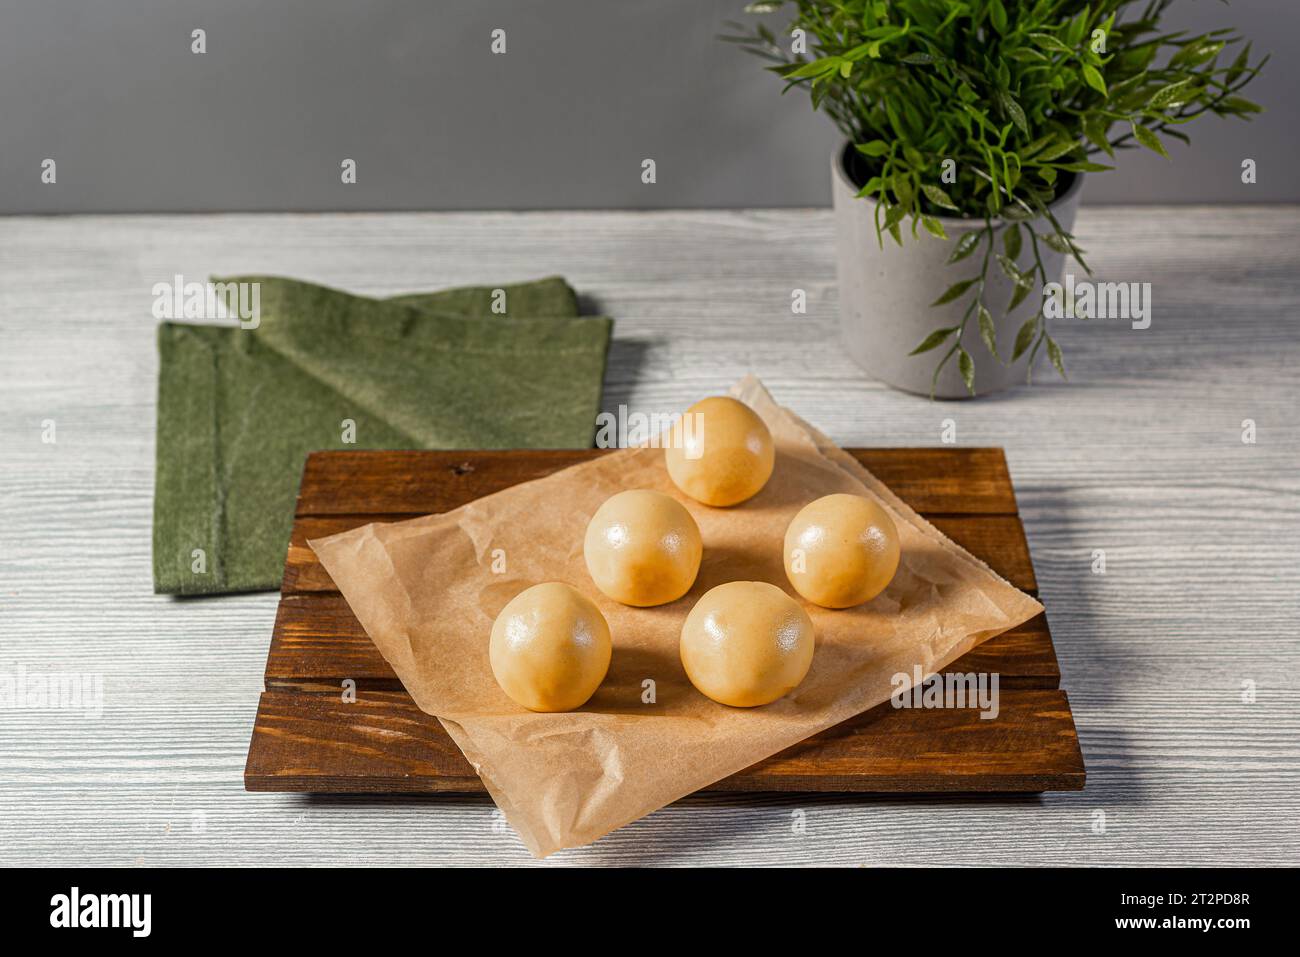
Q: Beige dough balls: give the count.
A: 5